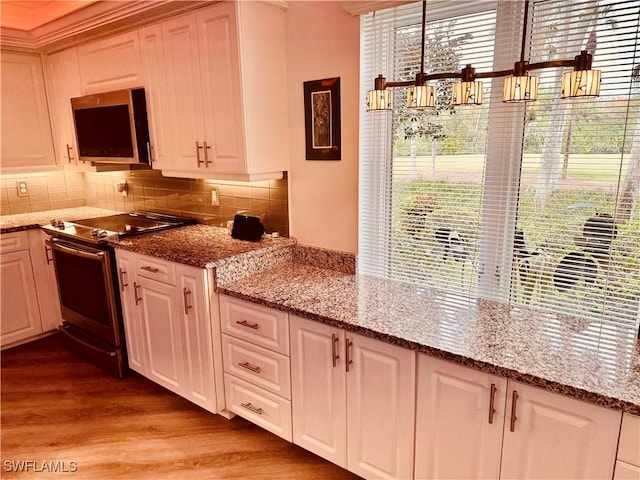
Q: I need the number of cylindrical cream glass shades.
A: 5